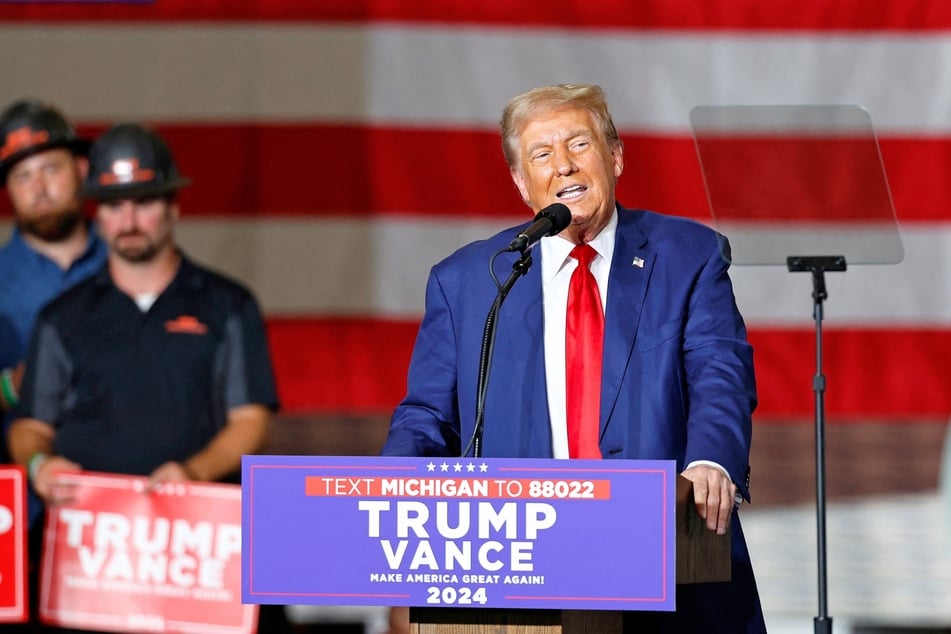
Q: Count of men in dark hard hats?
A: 2